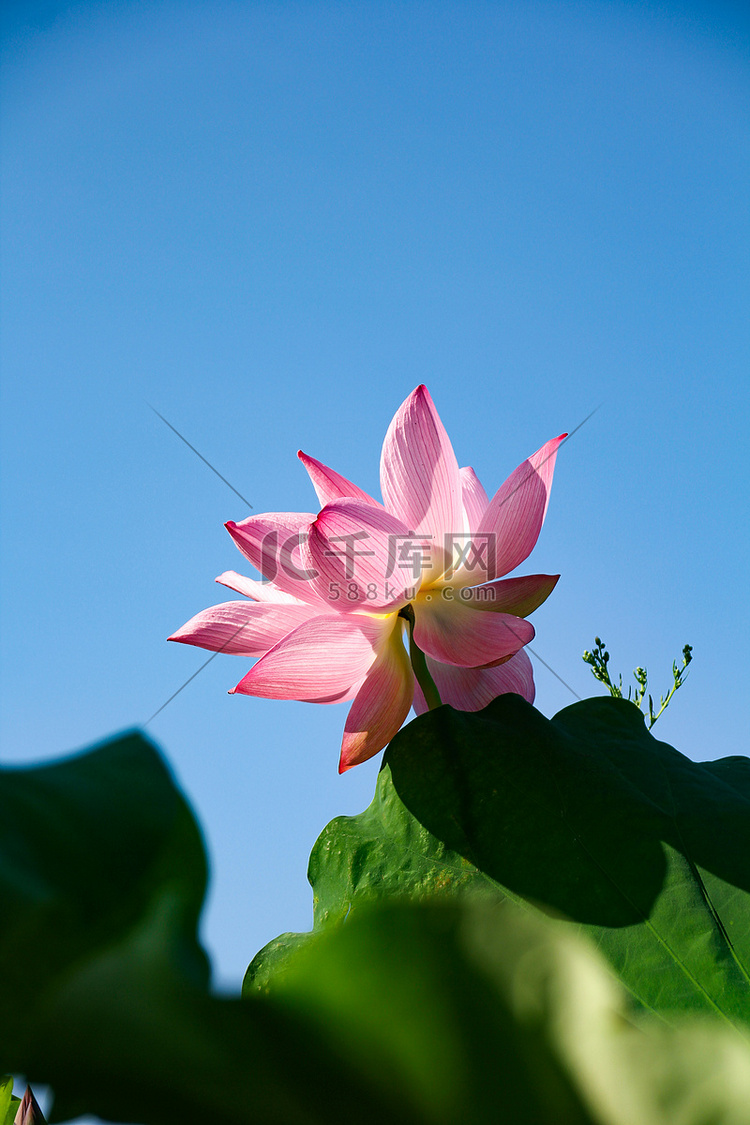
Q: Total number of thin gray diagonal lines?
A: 4